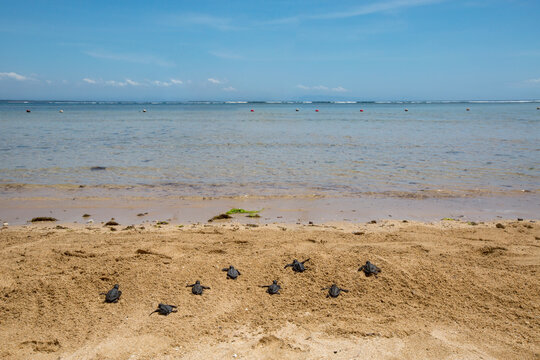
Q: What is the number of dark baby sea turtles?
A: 8